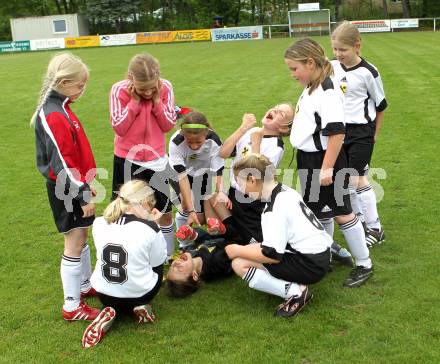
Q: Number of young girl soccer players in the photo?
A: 9